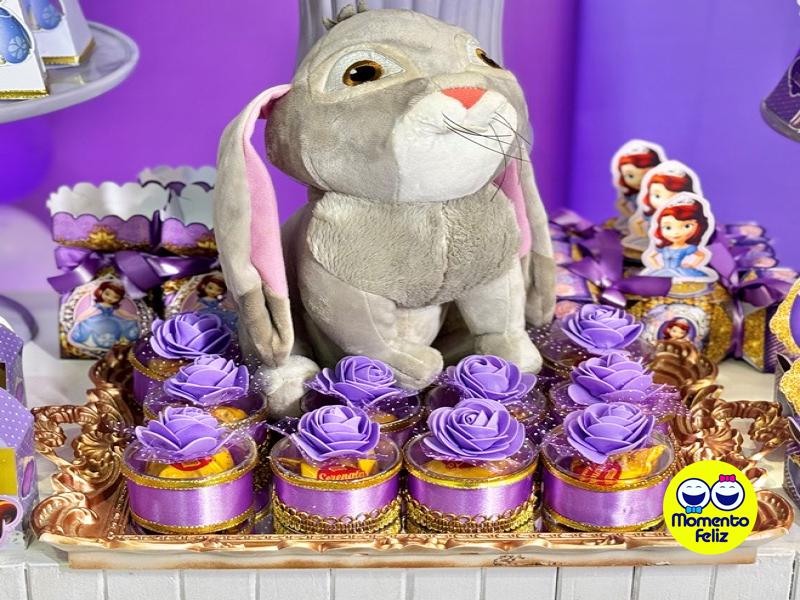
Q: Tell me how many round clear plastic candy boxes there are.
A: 10